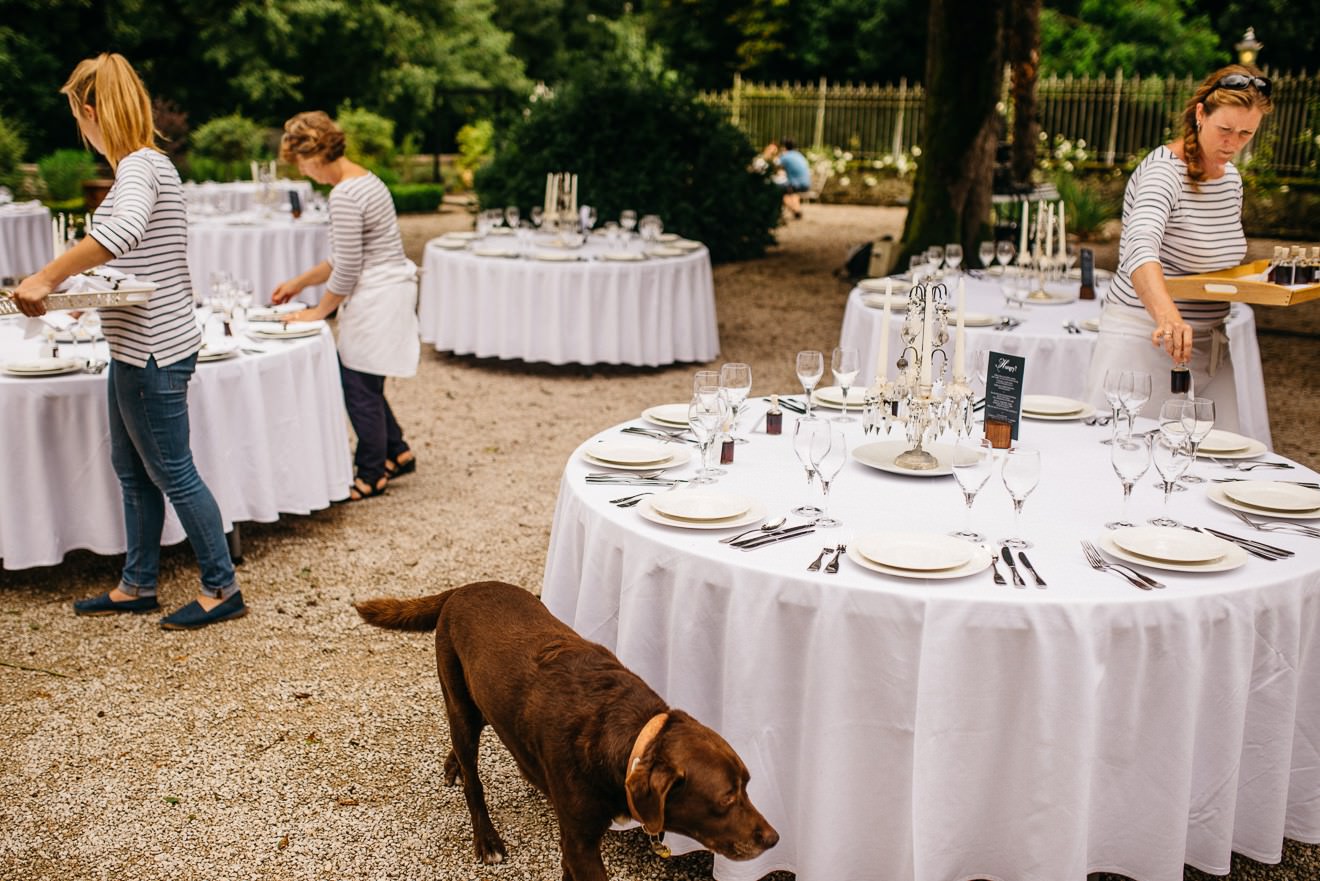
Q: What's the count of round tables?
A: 7